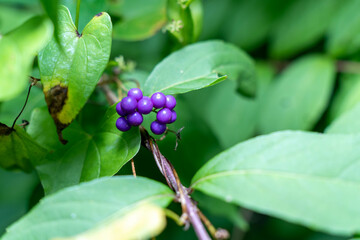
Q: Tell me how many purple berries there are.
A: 11